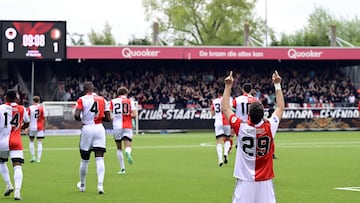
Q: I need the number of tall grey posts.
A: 3